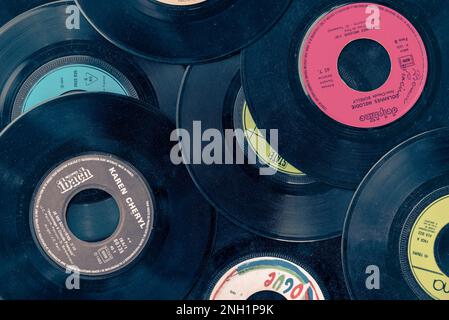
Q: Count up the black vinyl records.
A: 7